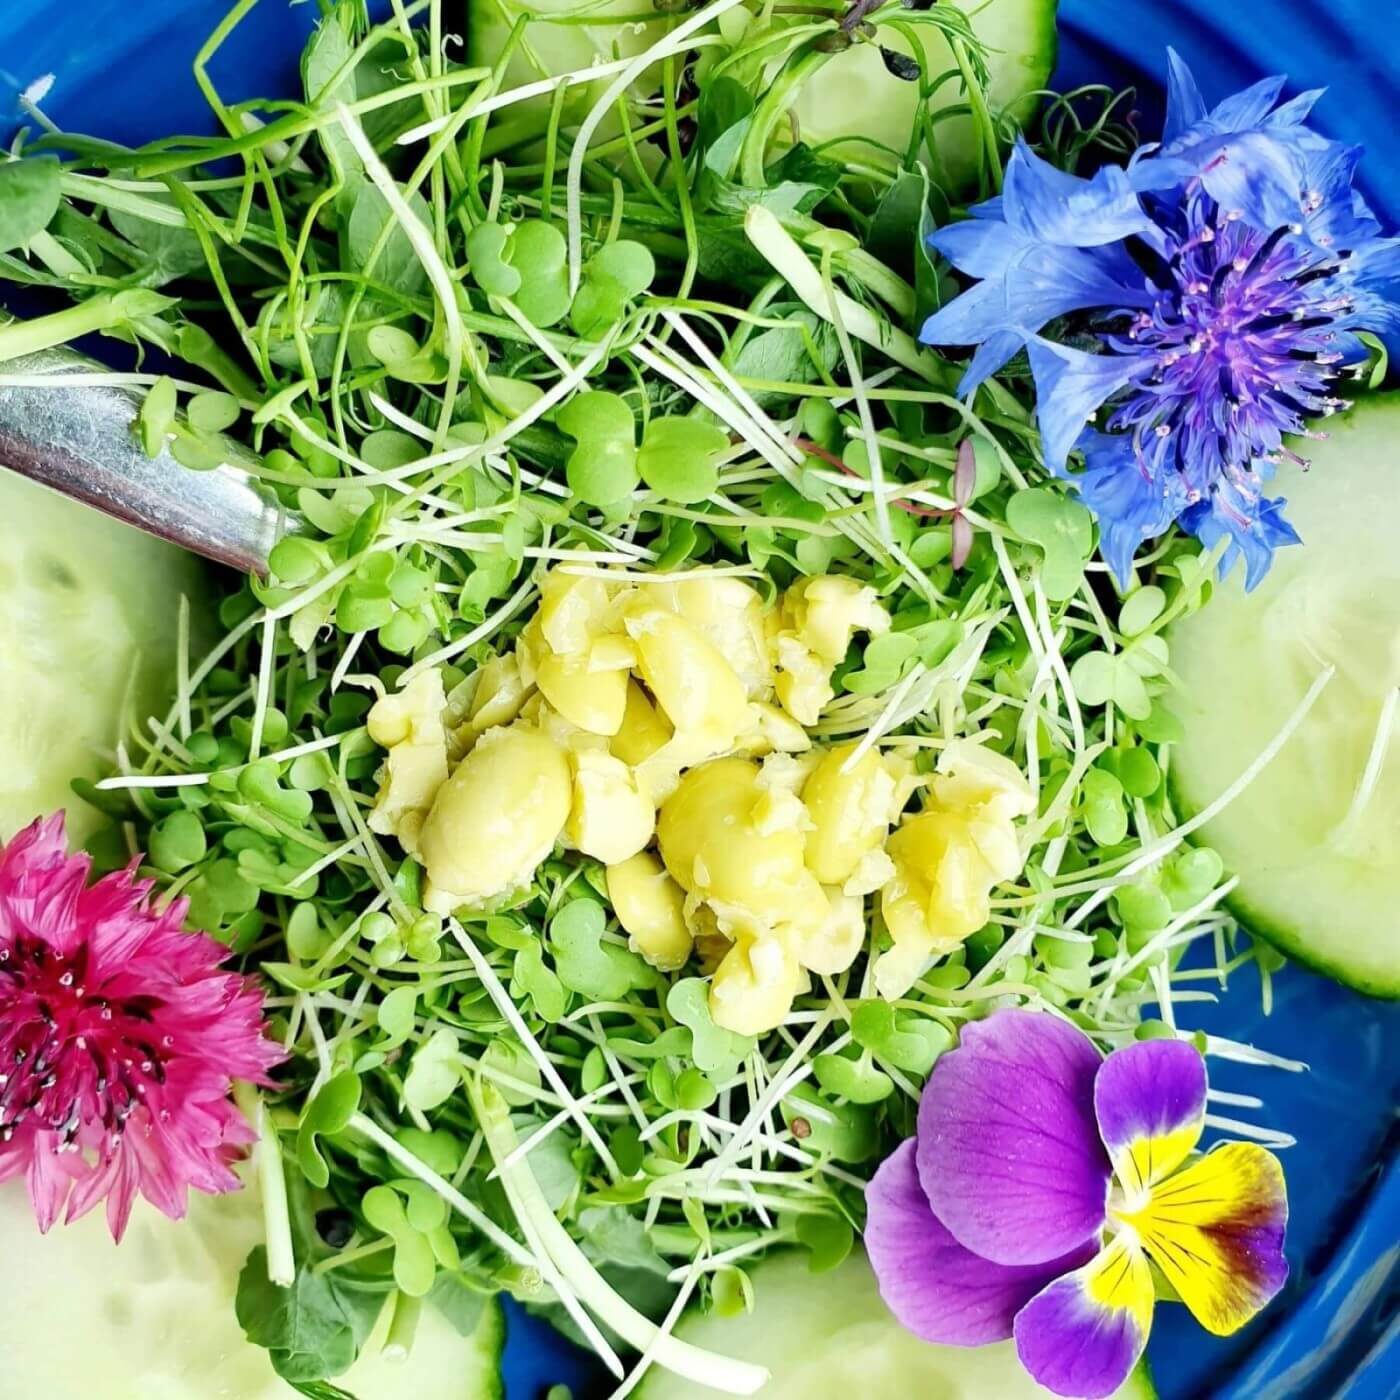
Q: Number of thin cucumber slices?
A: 5